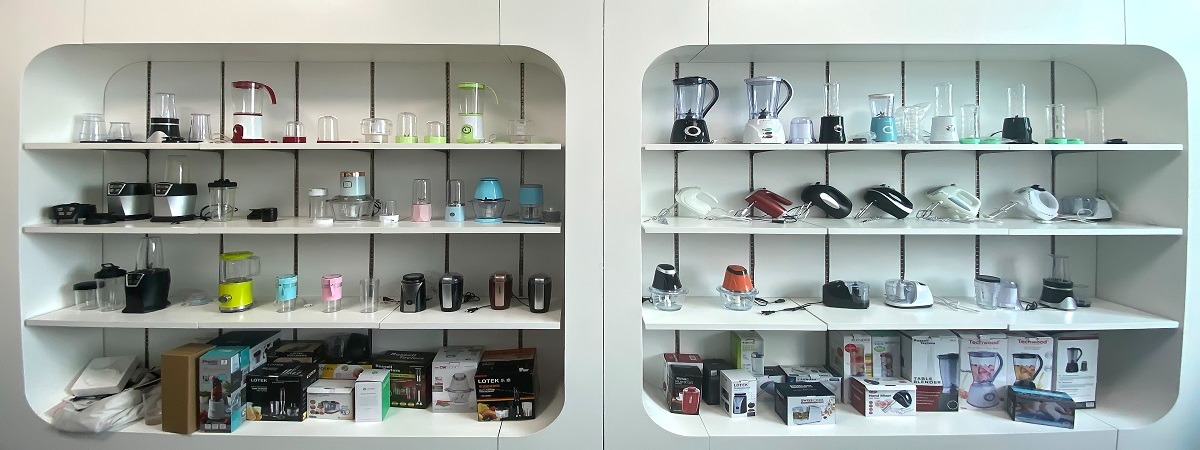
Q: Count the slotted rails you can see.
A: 12